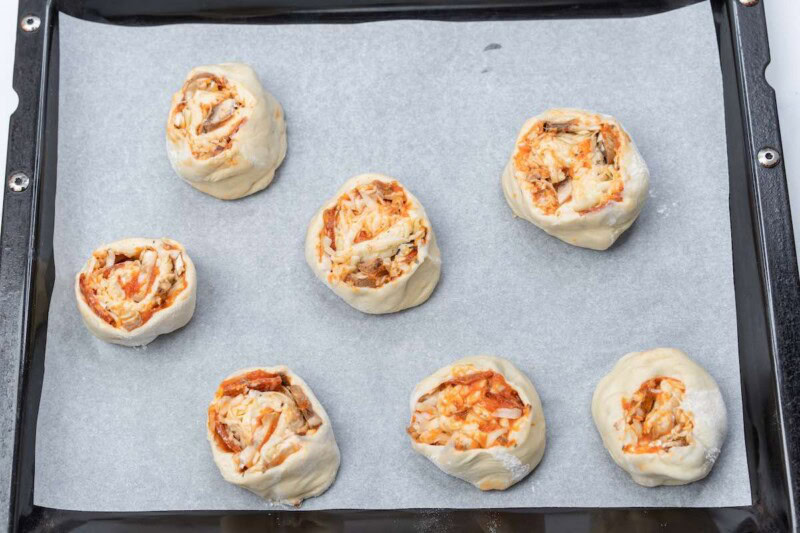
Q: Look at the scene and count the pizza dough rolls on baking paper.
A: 7